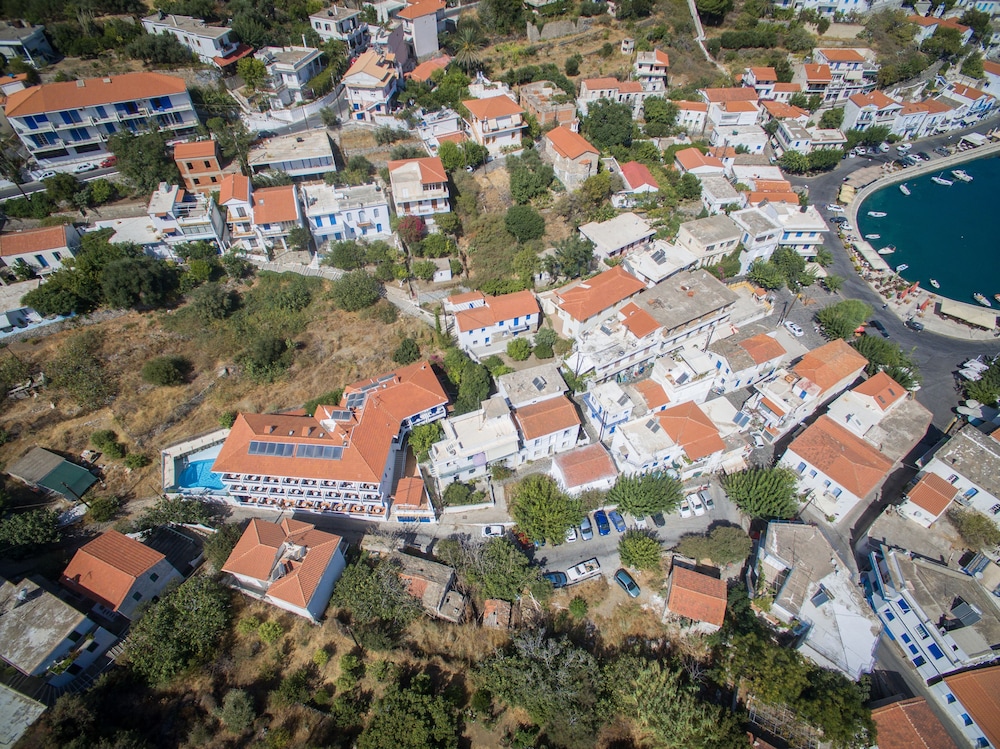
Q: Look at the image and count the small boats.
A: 10